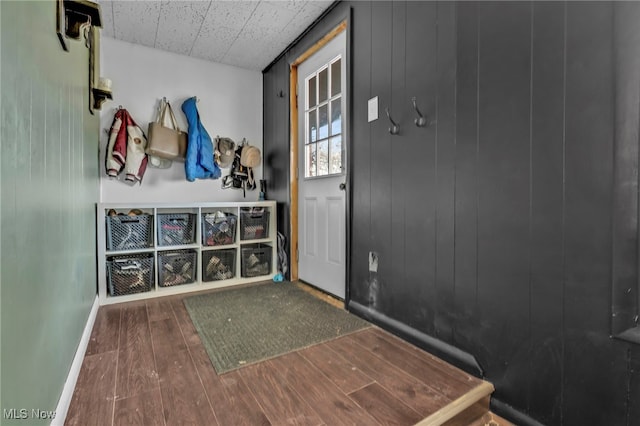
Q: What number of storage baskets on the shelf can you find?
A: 8